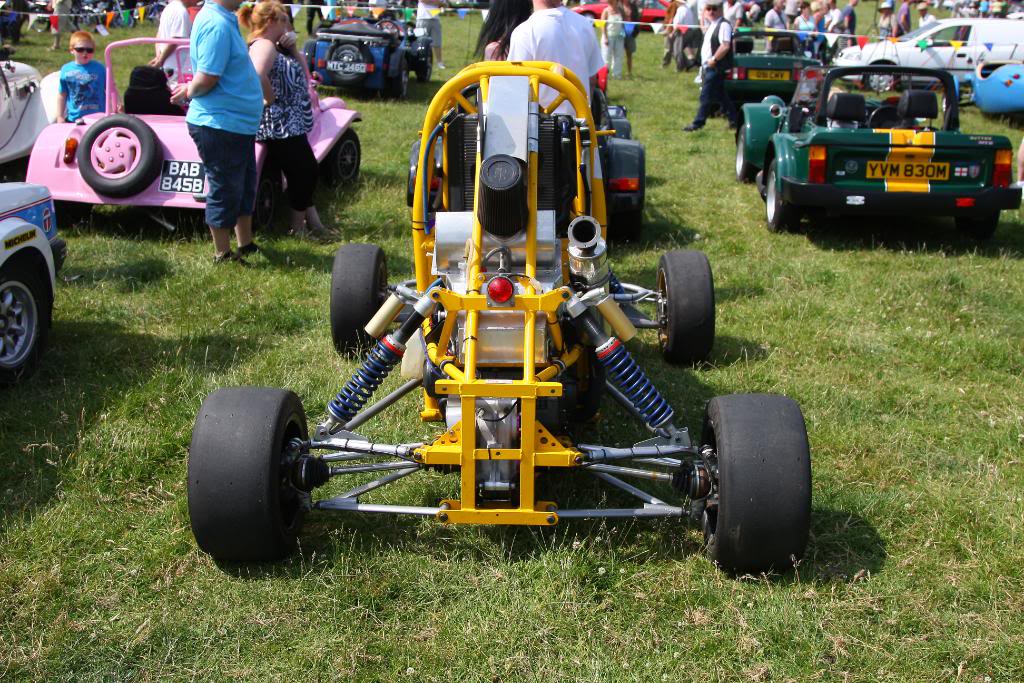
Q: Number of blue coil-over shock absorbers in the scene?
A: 2